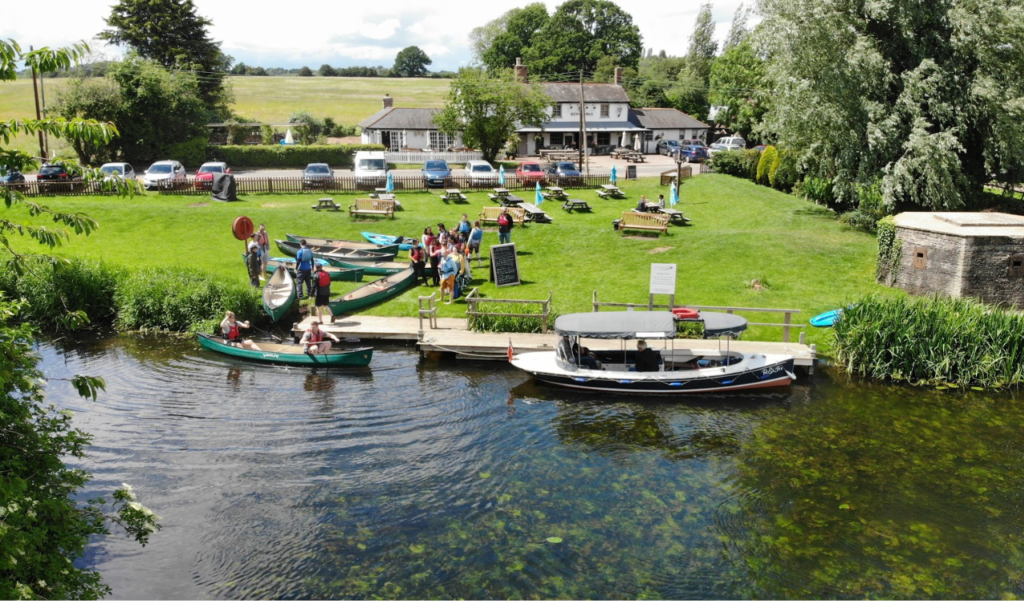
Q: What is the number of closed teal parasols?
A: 5